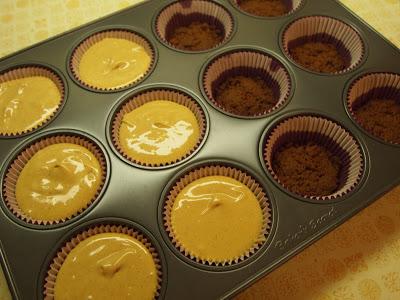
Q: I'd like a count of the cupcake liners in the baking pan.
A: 12